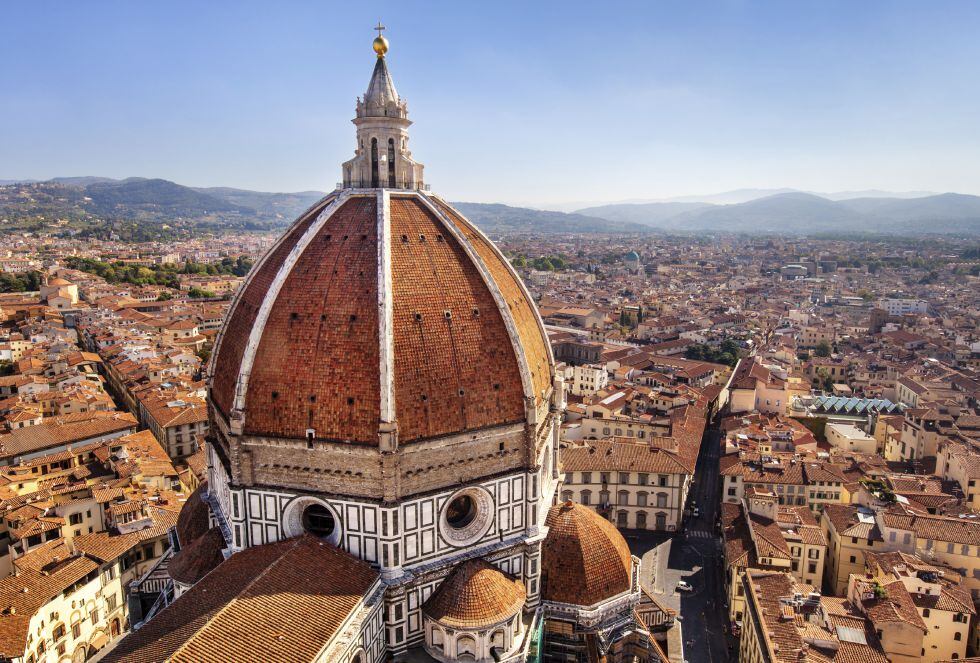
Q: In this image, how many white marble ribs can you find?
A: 5